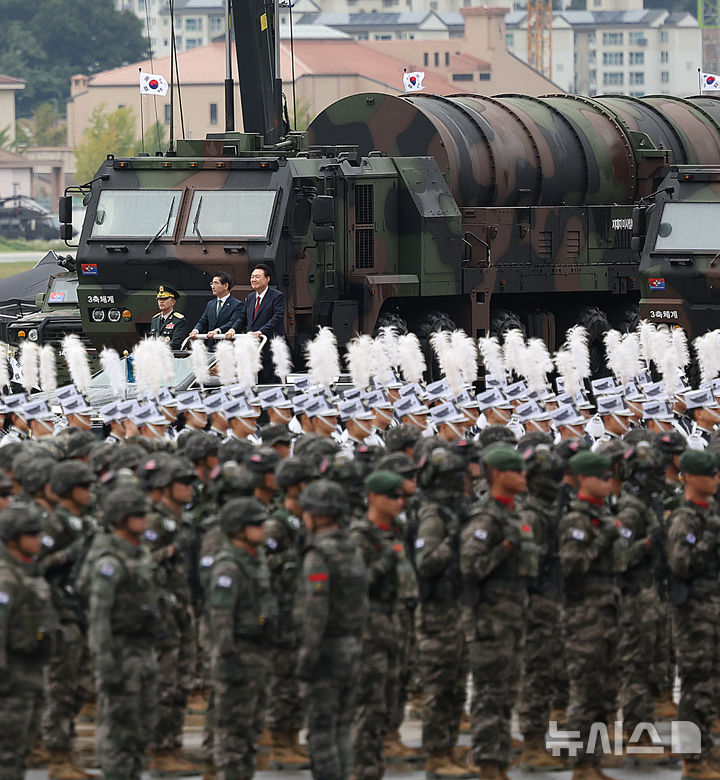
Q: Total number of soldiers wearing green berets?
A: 4